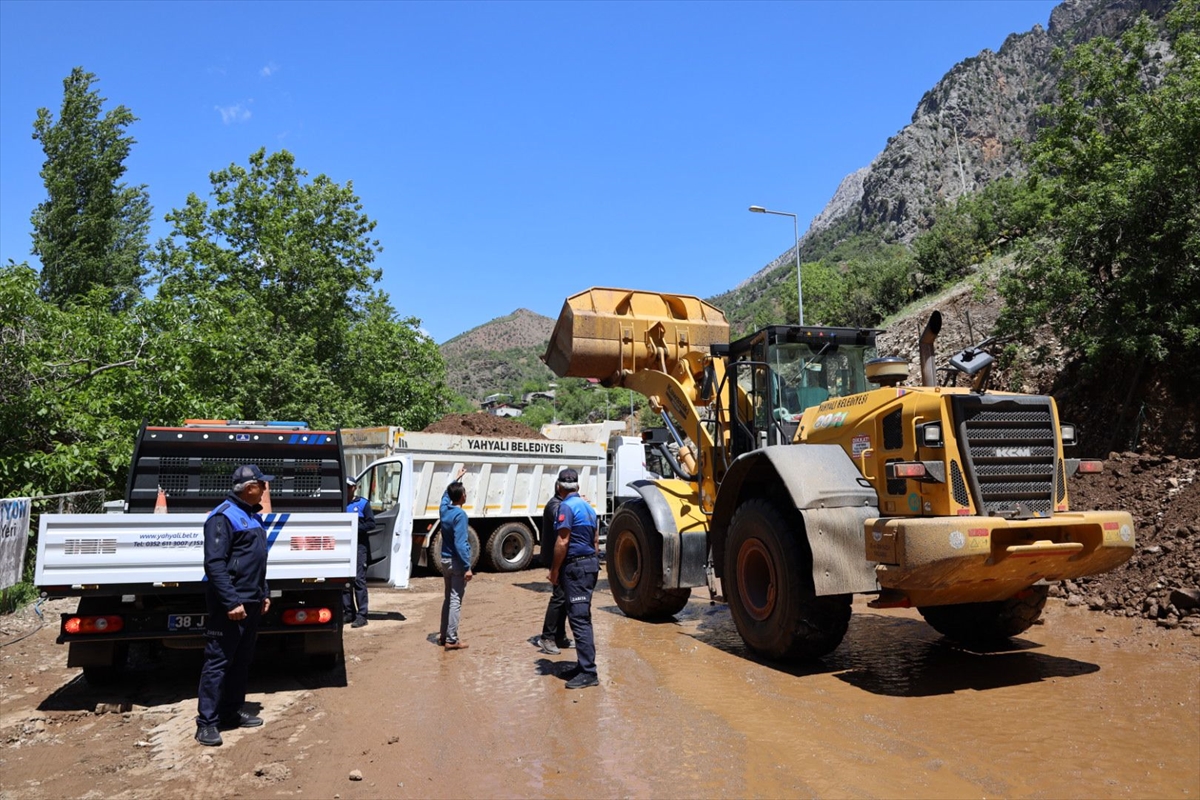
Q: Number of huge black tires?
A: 3